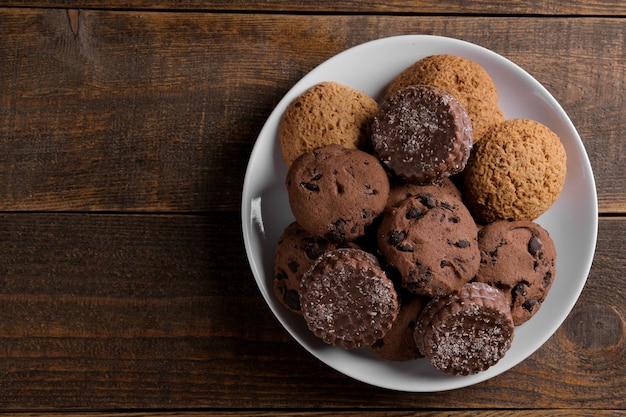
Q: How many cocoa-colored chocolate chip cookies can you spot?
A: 6